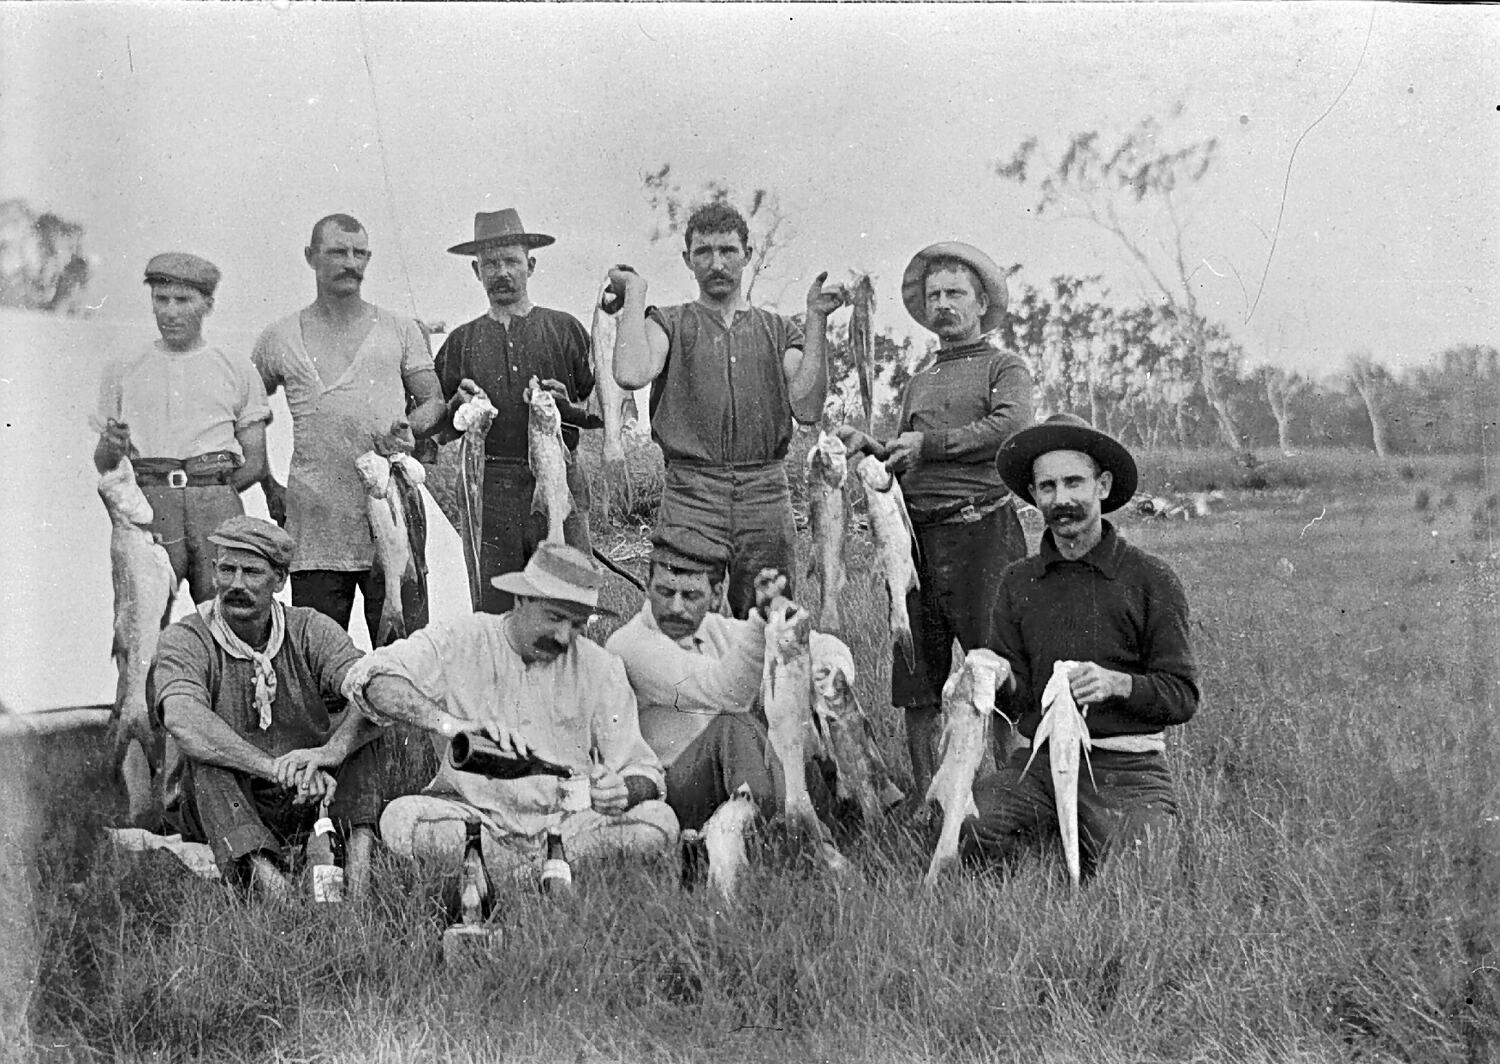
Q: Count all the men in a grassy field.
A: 9